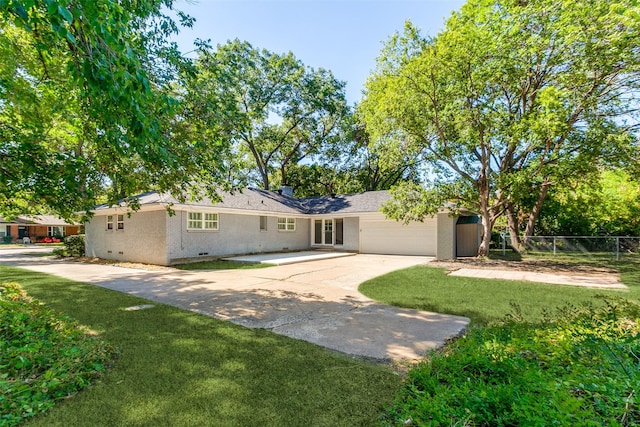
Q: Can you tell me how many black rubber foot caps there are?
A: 0